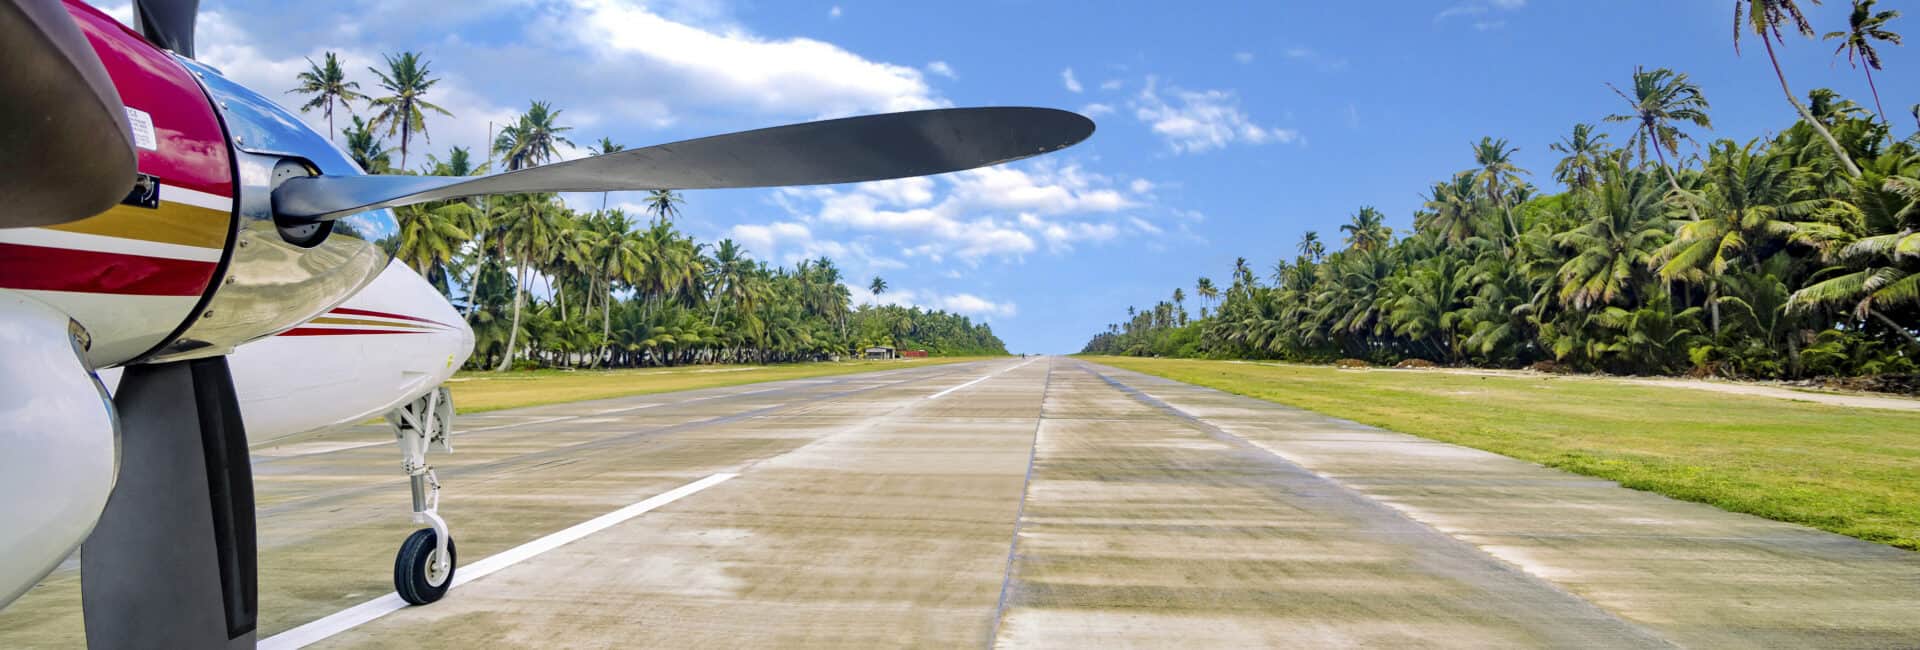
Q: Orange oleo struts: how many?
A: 0